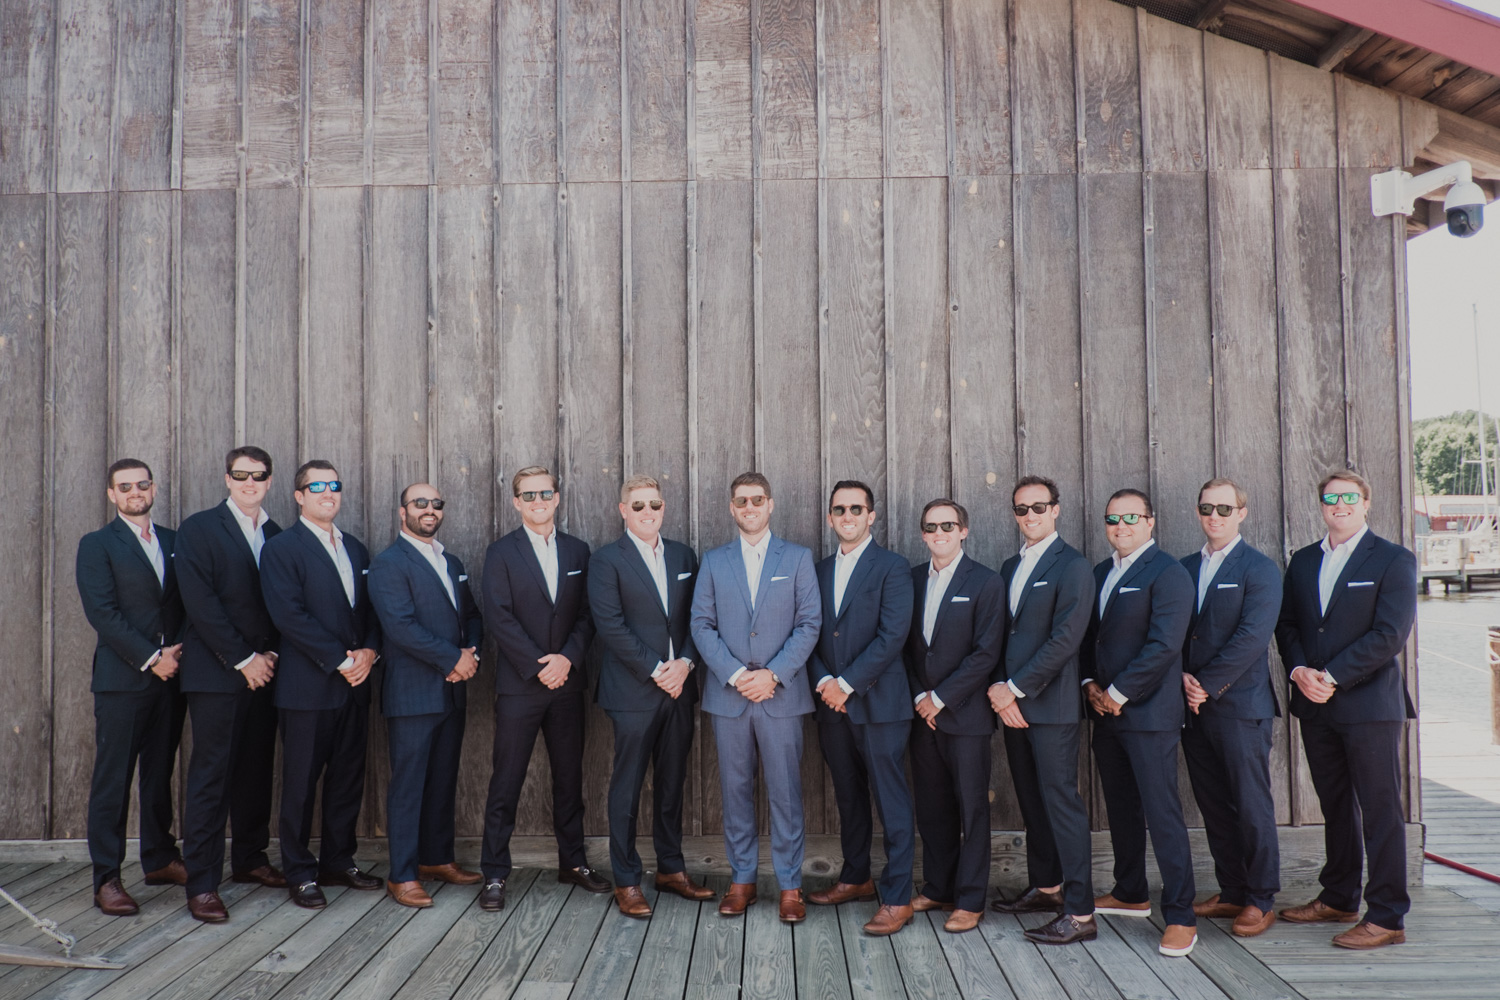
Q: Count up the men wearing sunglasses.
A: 13